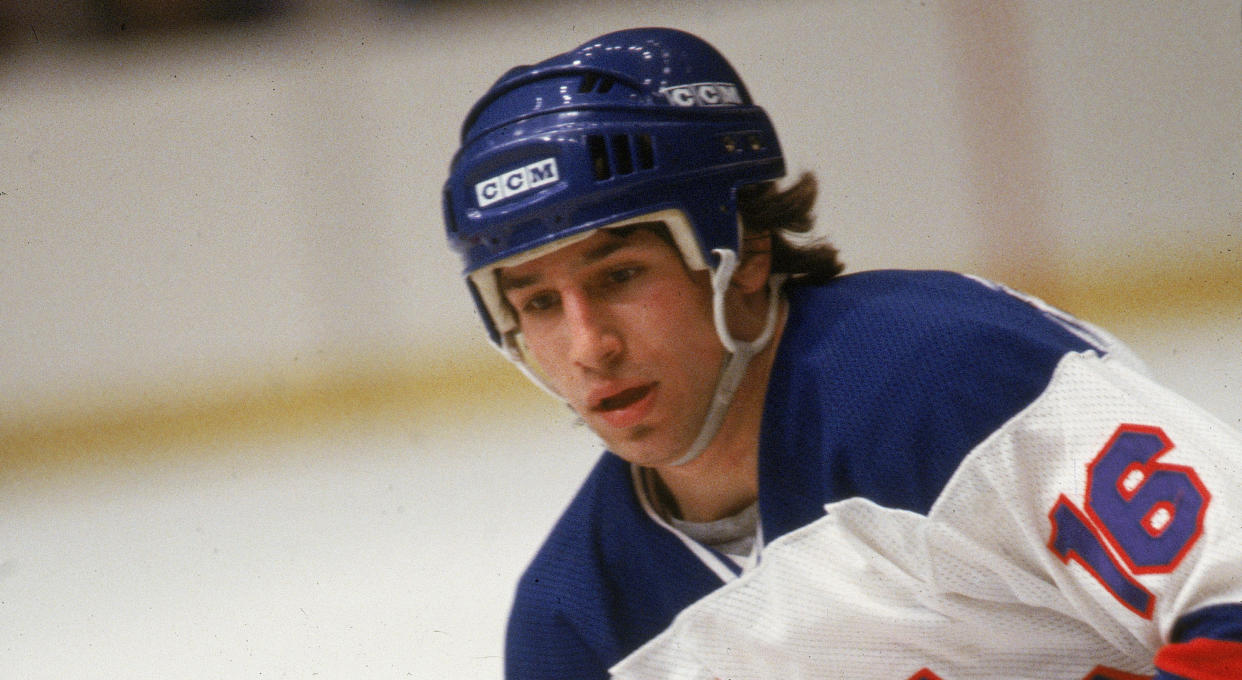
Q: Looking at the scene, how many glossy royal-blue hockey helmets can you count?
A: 1